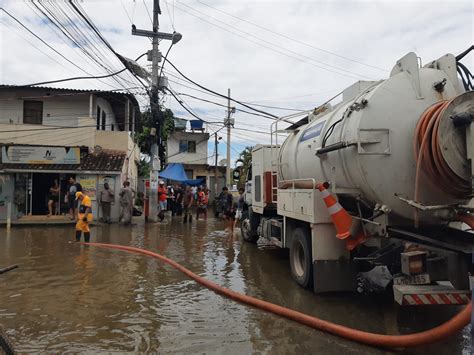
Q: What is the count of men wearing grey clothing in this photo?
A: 2